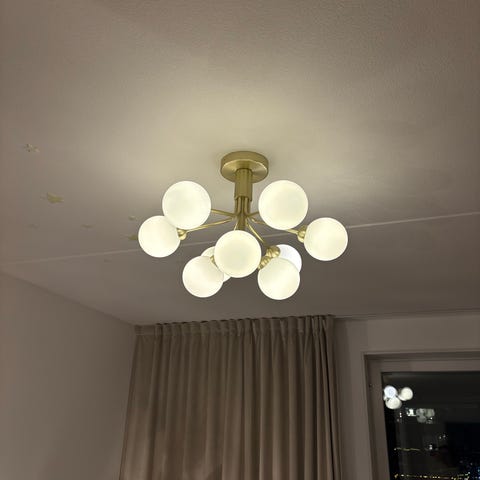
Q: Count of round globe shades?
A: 9